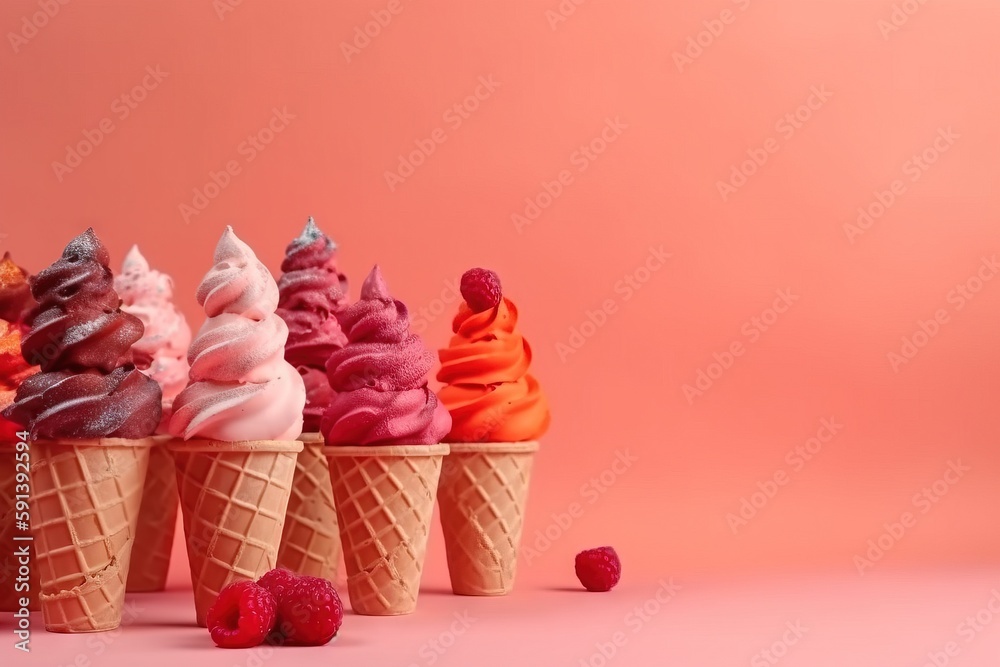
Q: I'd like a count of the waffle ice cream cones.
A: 7